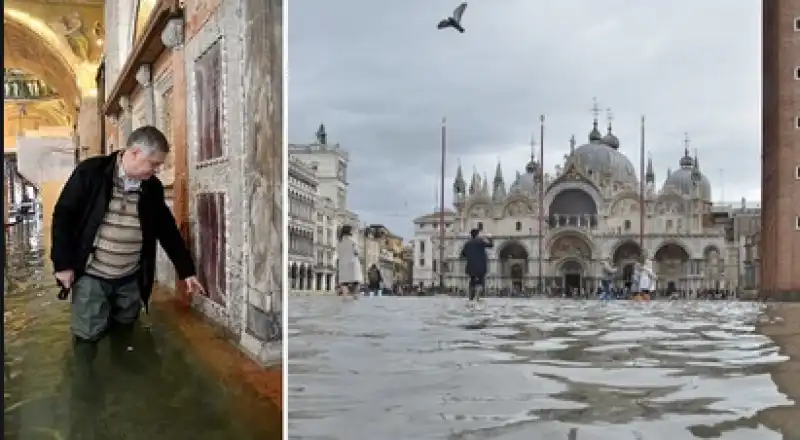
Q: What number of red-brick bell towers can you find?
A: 1